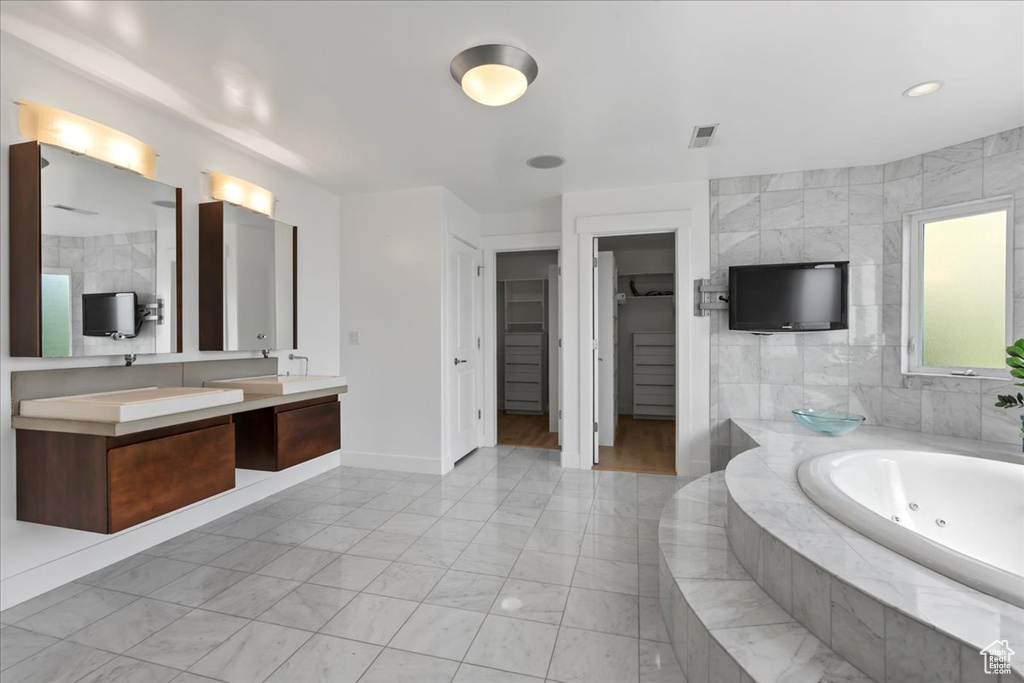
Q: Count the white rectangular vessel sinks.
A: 2